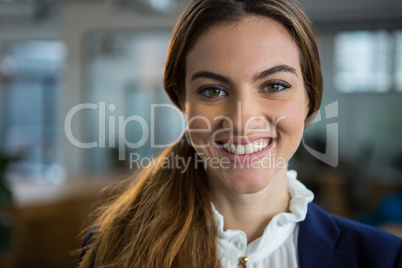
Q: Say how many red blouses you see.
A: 0